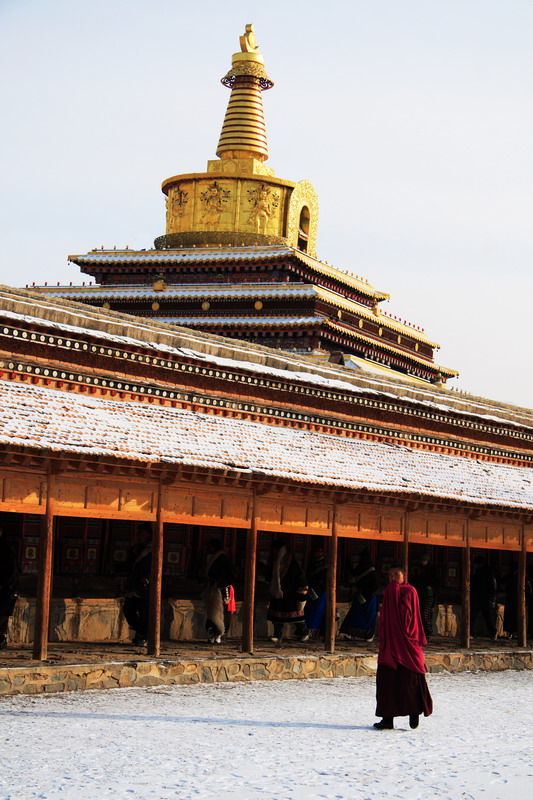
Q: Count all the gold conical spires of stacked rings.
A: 1